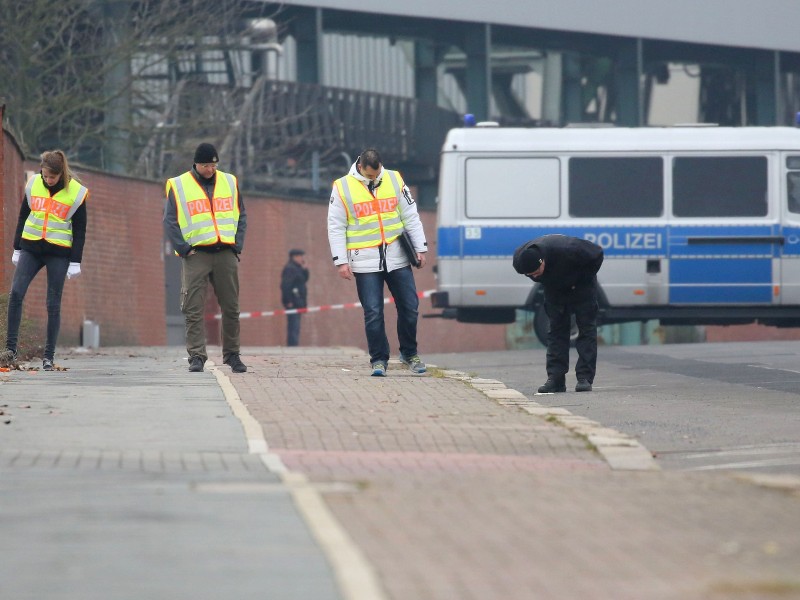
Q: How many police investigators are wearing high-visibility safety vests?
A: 3